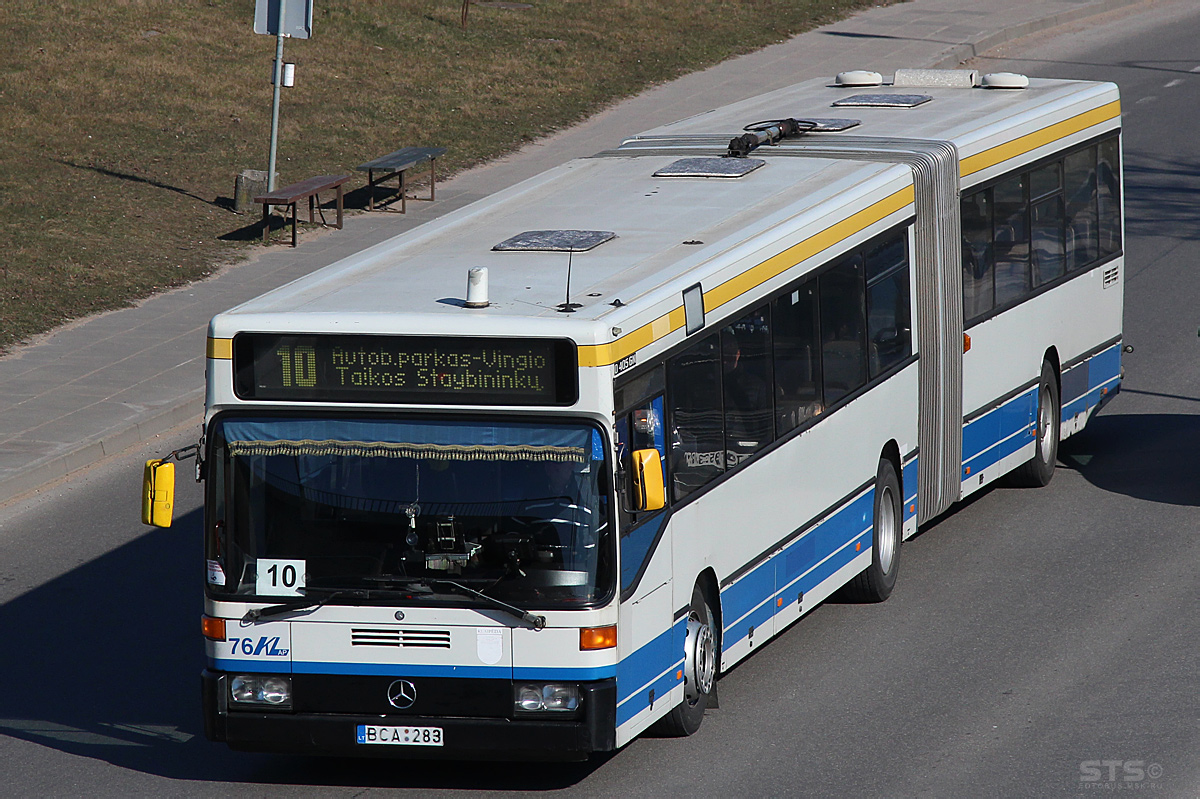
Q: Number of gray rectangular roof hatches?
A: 4